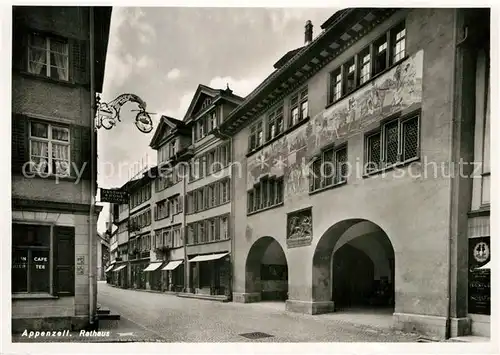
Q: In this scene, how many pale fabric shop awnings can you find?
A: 5